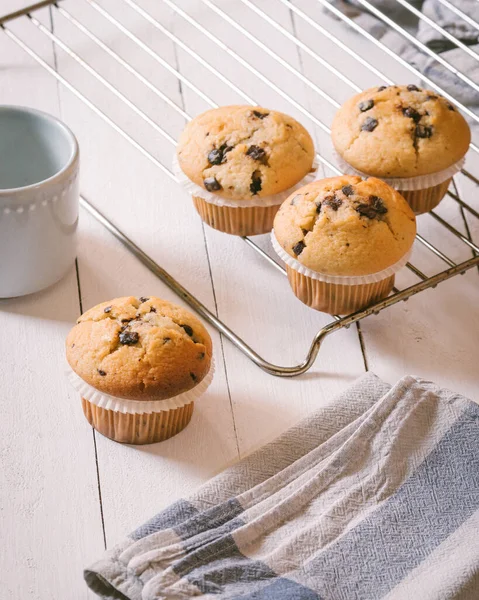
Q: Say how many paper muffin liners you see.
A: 4